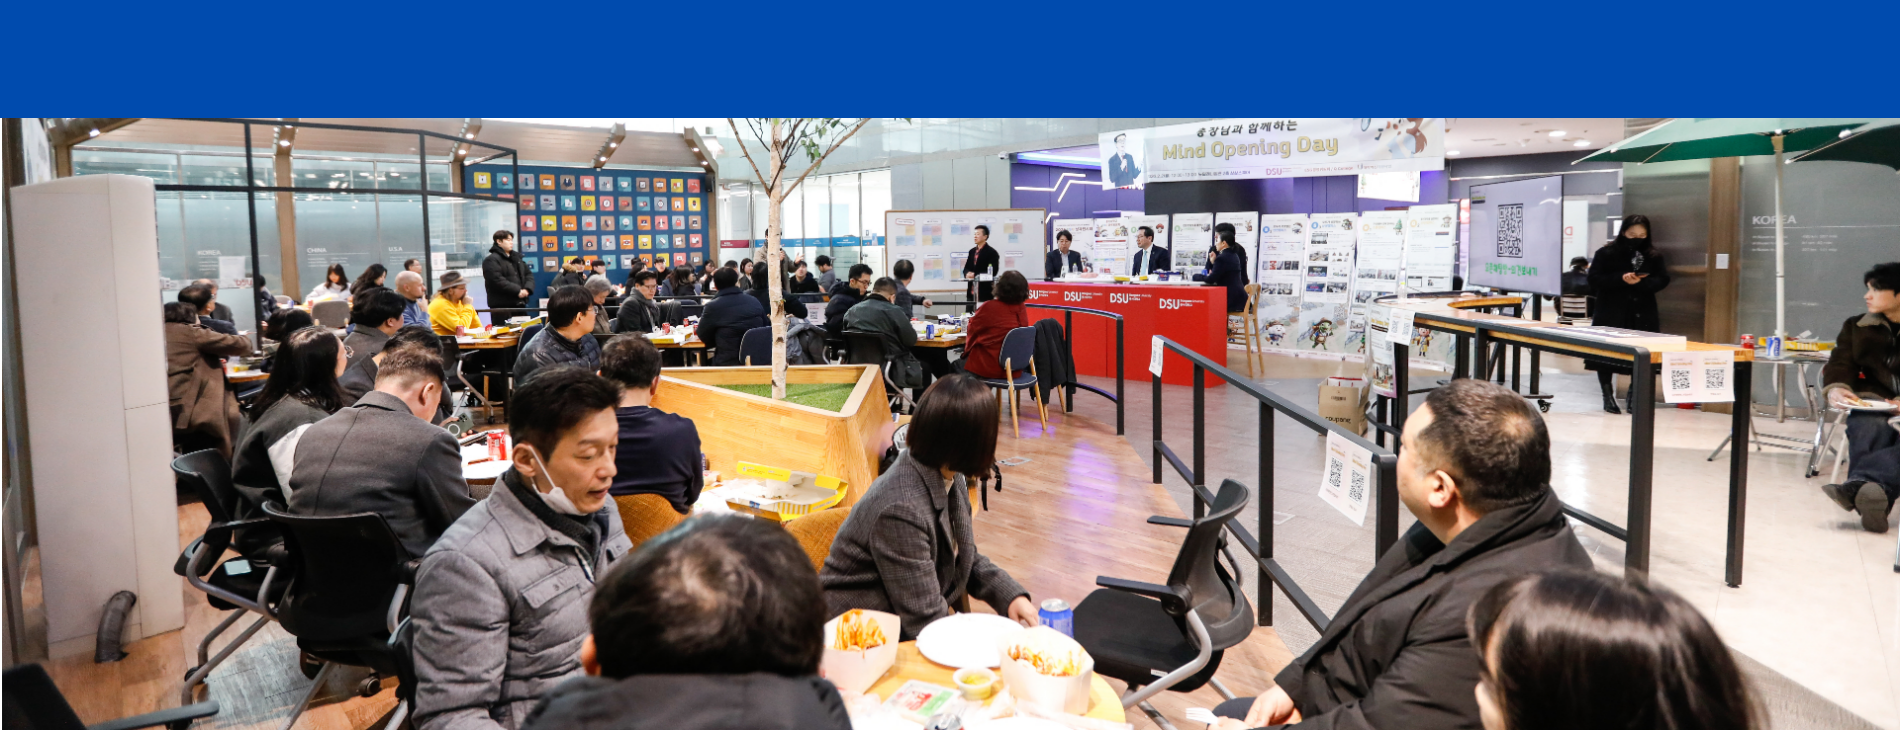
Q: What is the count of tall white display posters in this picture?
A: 9